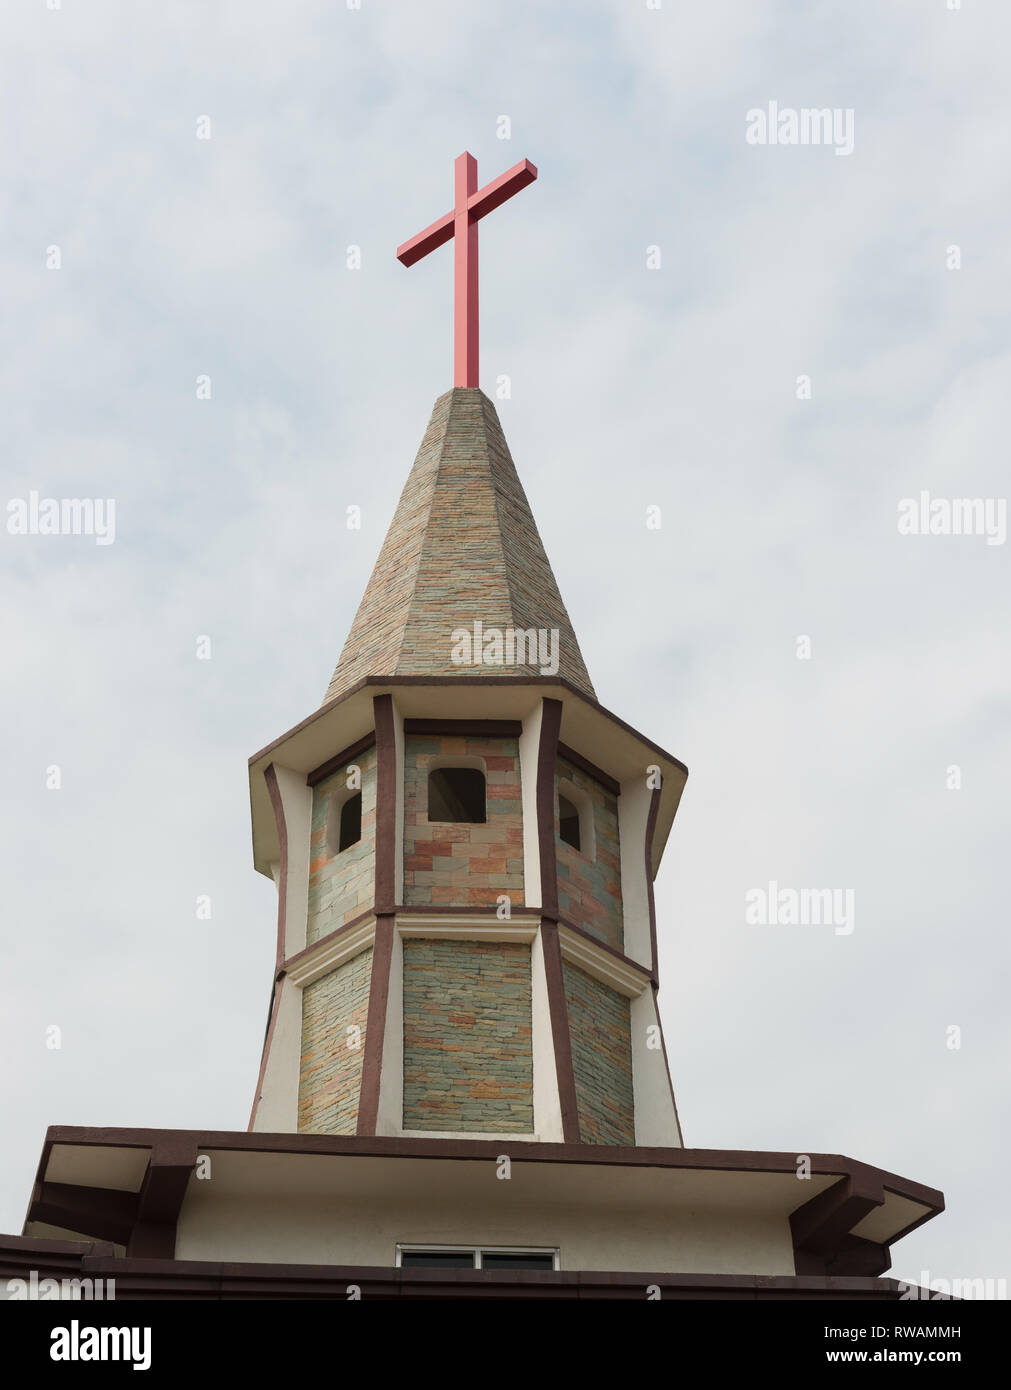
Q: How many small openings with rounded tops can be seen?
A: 3